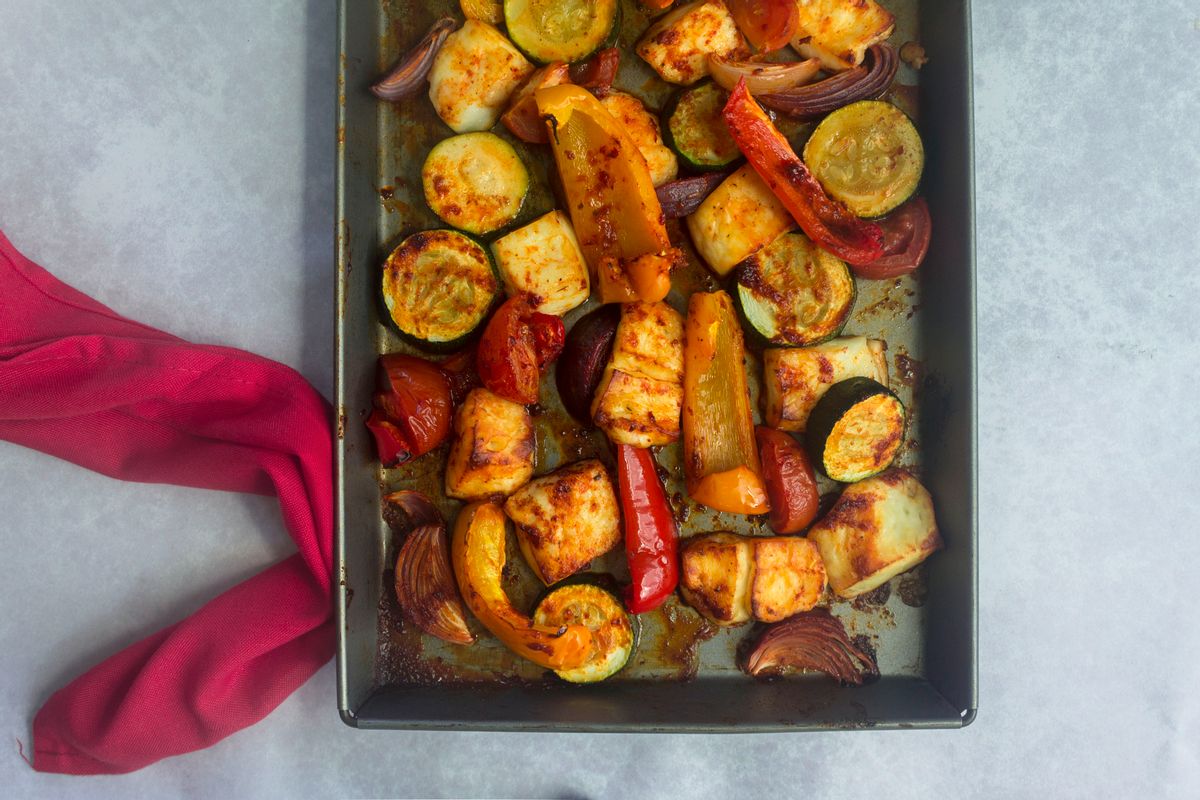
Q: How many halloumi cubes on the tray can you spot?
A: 12